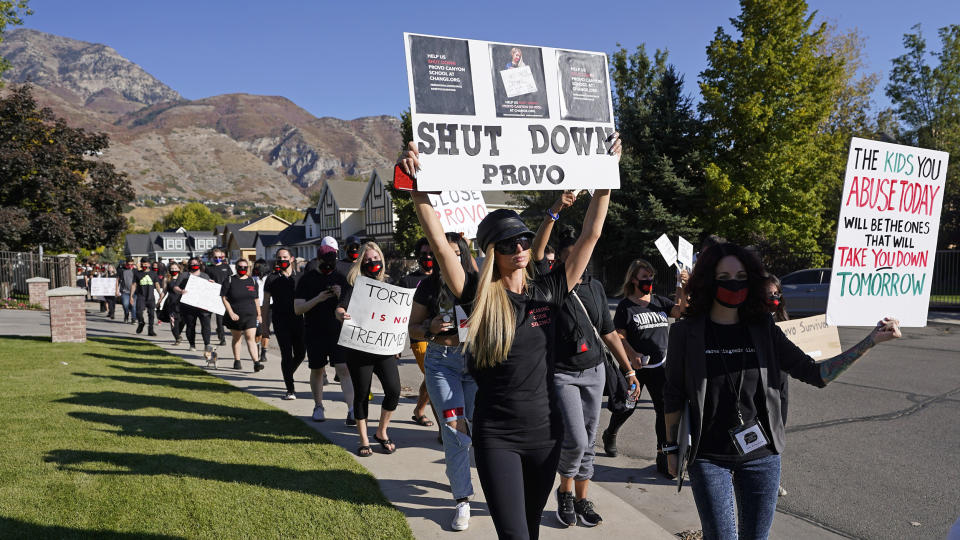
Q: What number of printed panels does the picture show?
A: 3